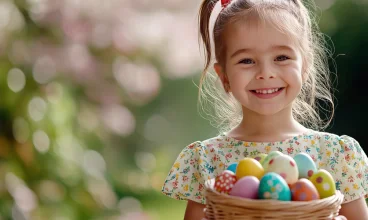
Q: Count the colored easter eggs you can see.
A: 11